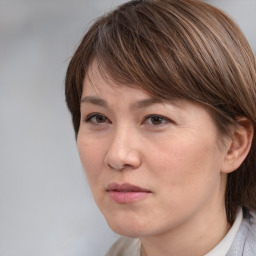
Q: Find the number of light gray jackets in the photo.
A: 1